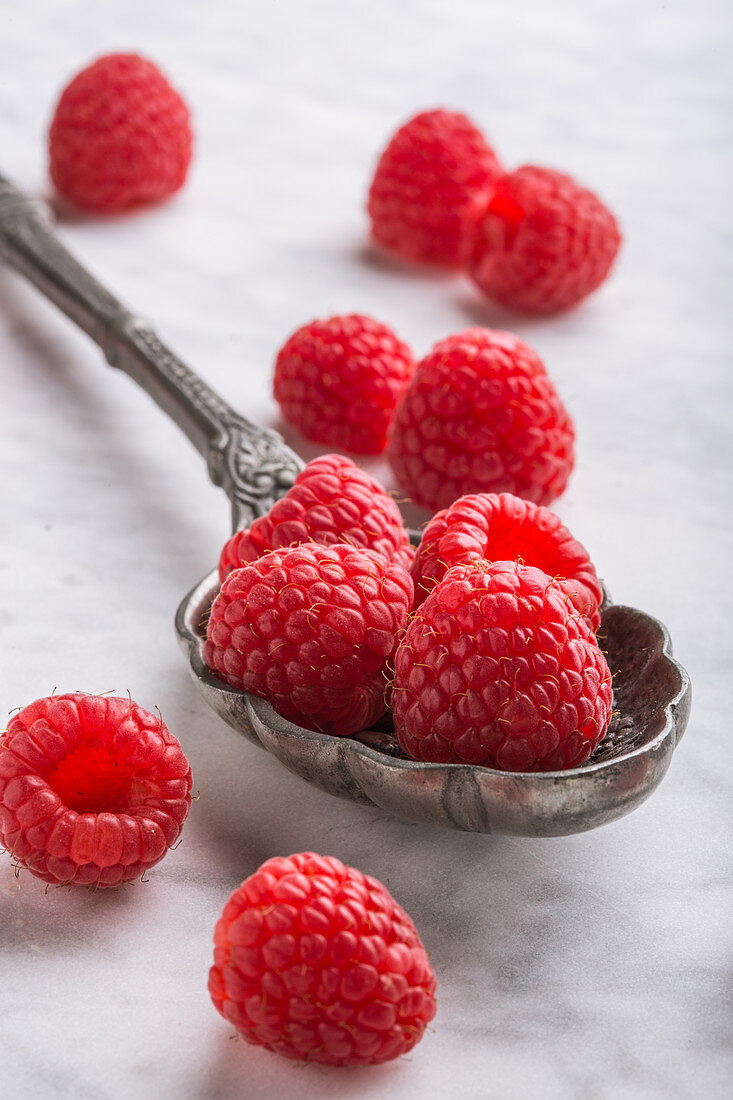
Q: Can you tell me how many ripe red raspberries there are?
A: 11